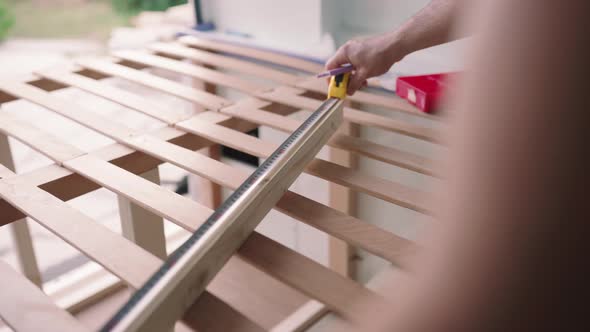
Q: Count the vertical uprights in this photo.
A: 4